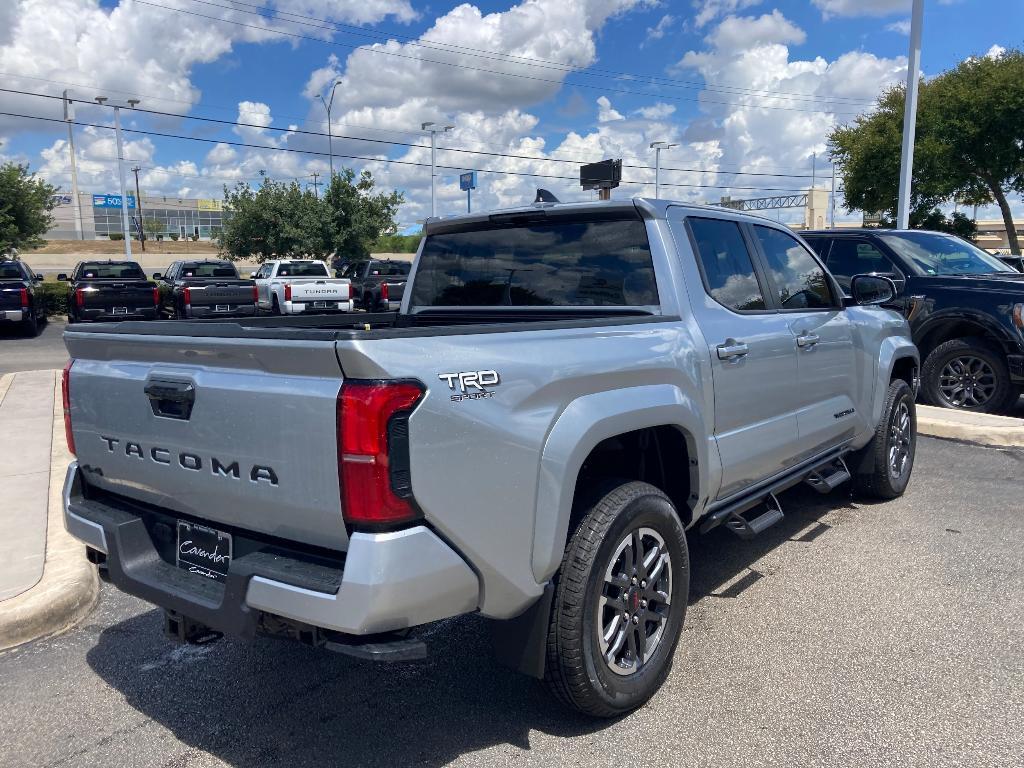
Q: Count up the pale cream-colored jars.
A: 0